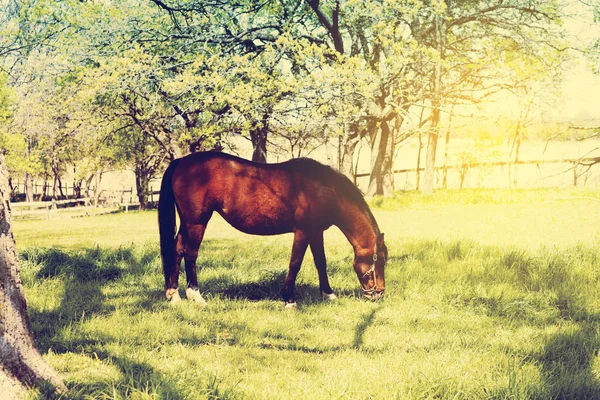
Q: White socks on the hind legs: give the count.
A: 2